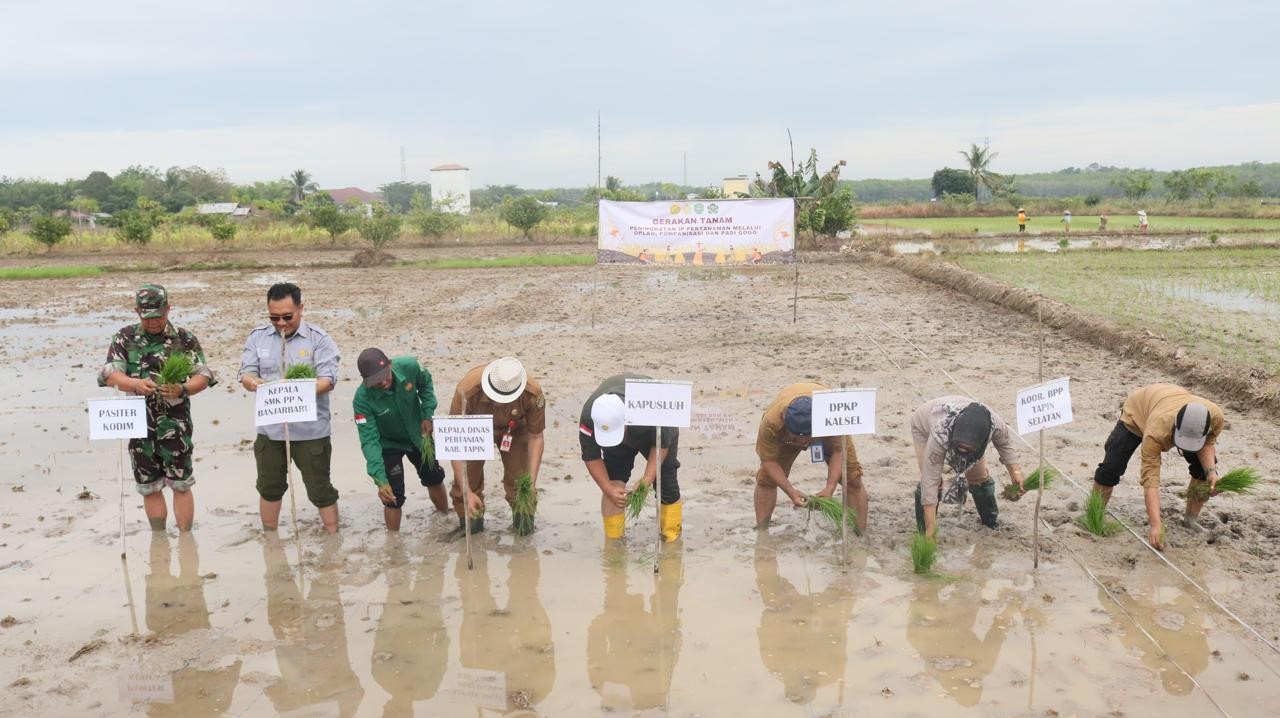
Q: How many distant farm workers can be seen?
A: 4